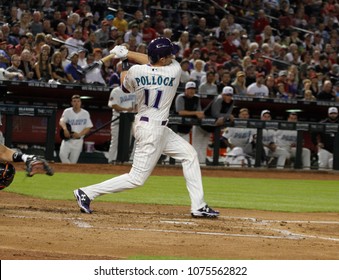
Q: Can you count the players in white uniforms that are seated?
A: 3